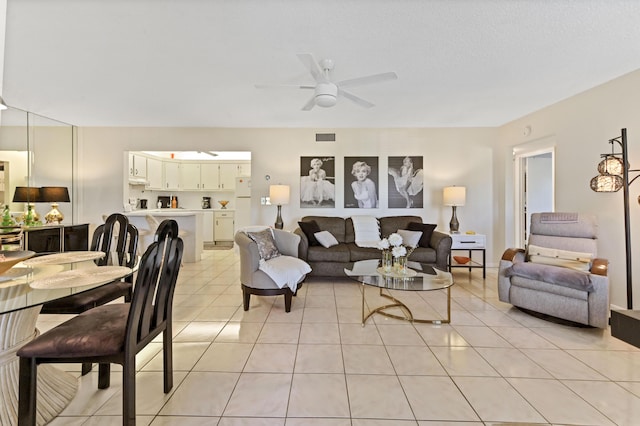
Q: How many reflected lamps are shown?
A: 1